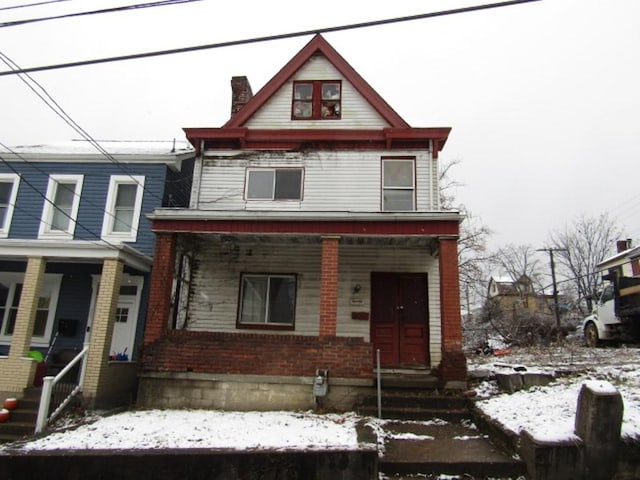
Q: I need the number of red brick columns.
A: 3